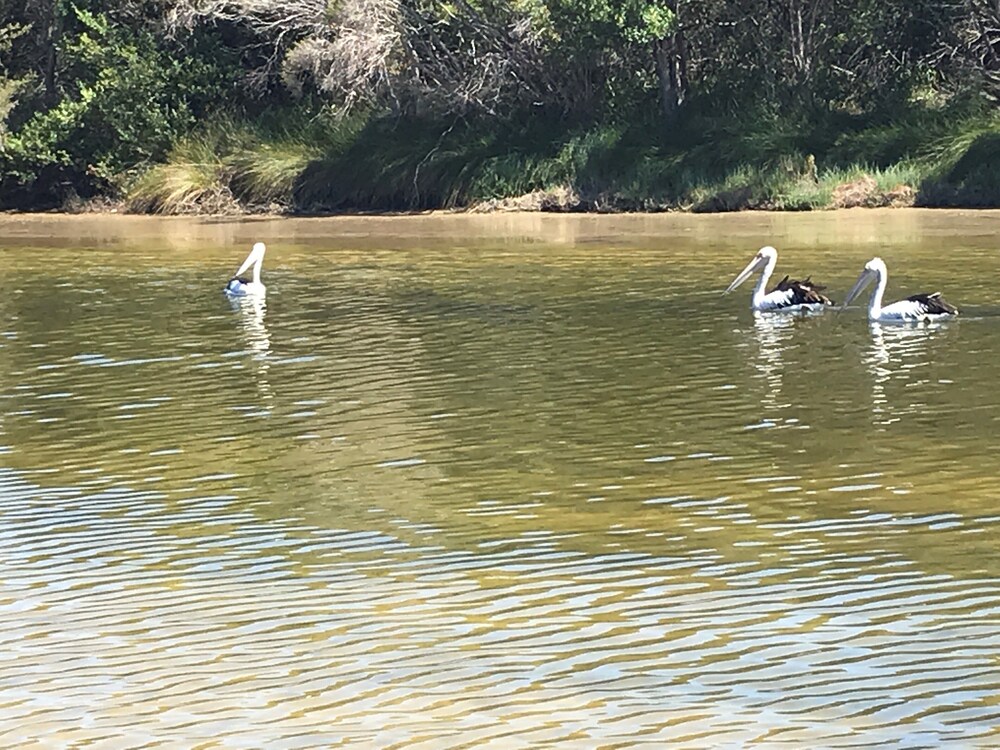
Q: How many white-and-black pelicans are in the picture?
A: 3